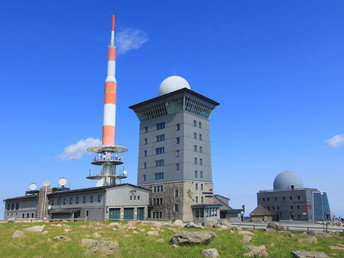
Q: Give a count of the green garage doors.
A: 3